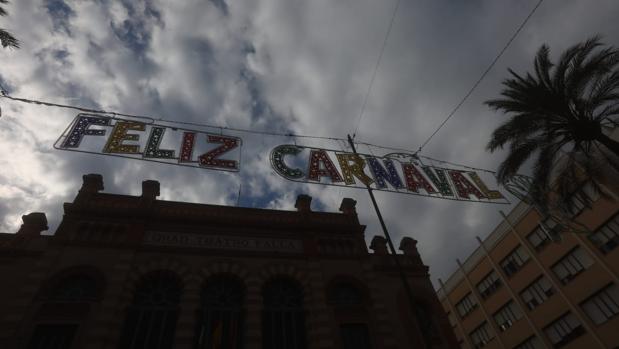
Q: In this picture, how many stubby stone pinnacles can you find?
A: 7